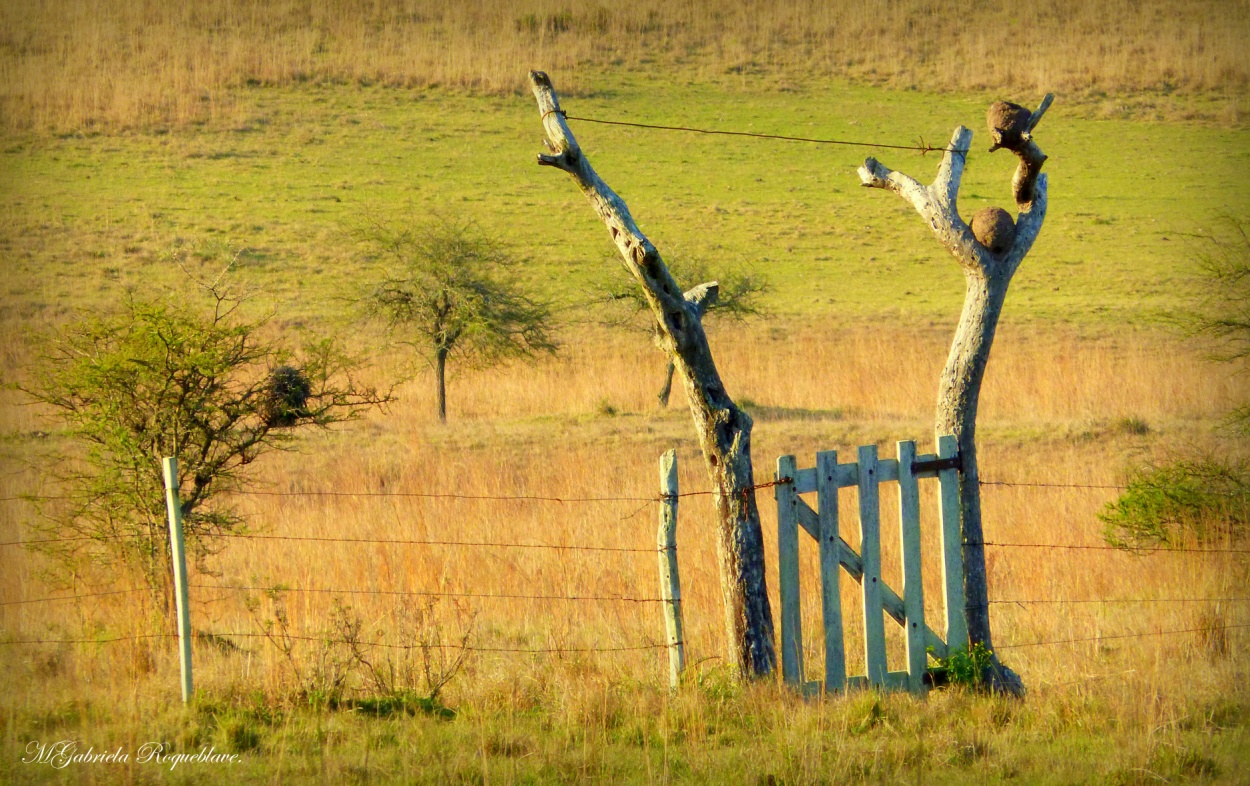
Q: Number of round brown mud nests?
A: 2